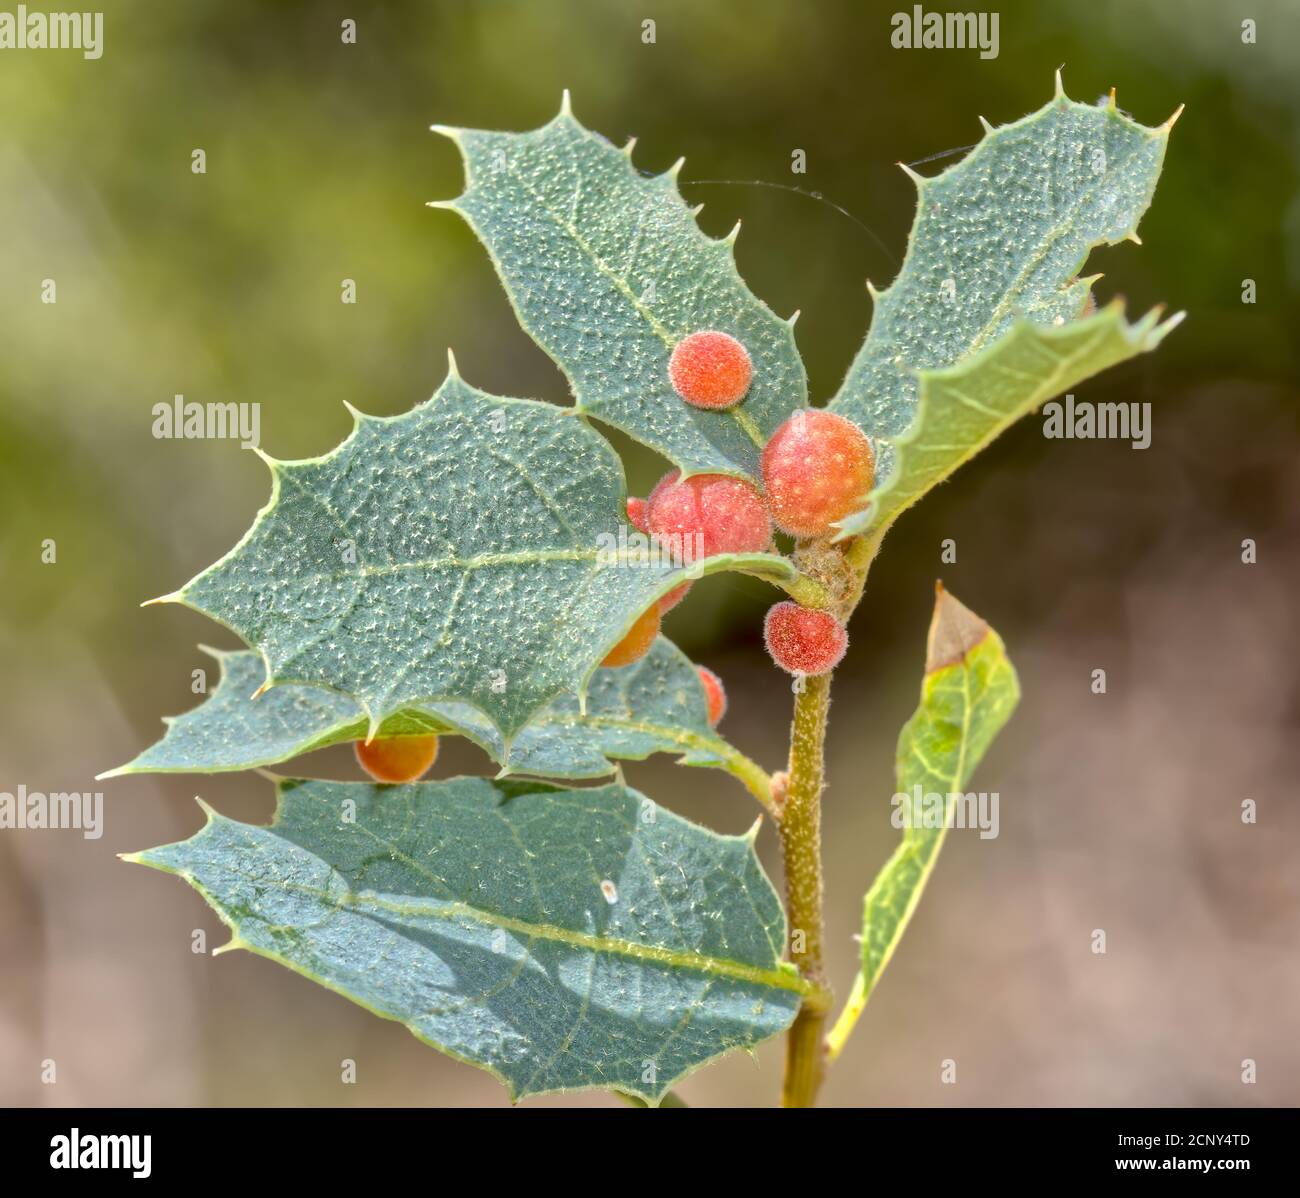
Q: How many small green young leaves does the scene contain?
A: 1